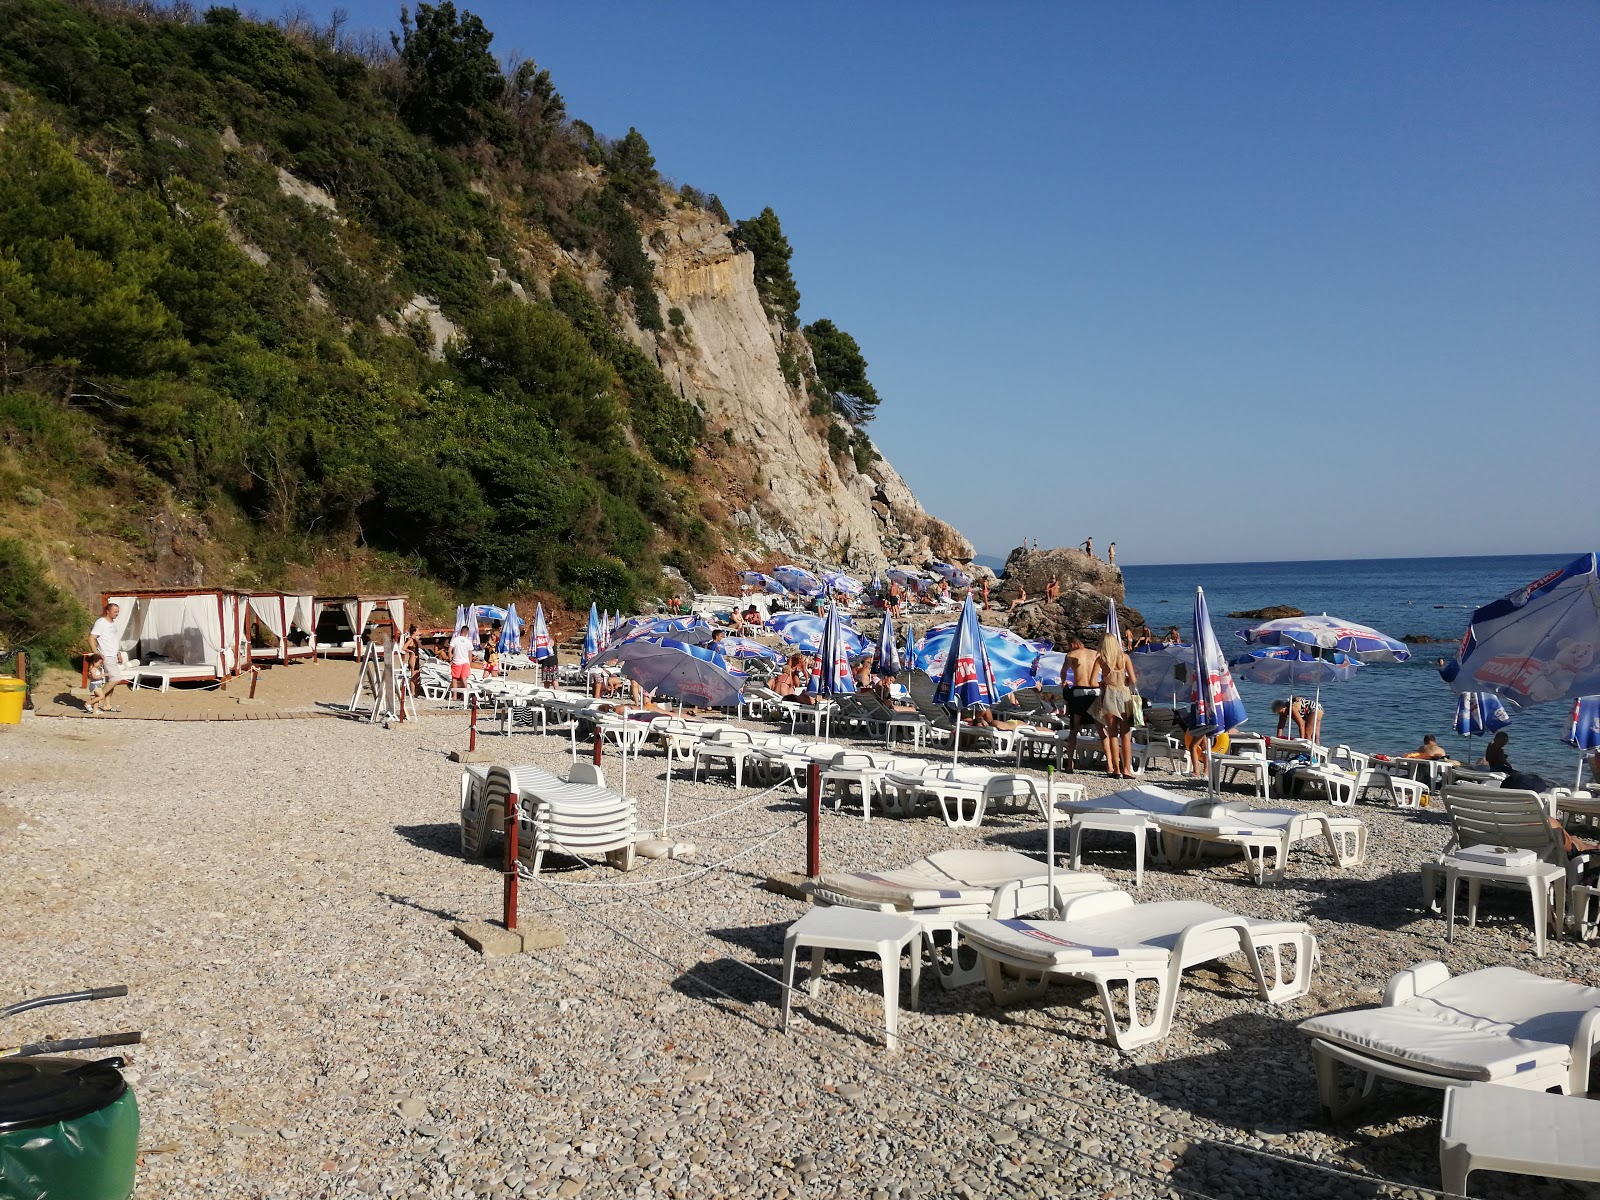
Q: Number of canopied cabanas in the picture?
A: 3